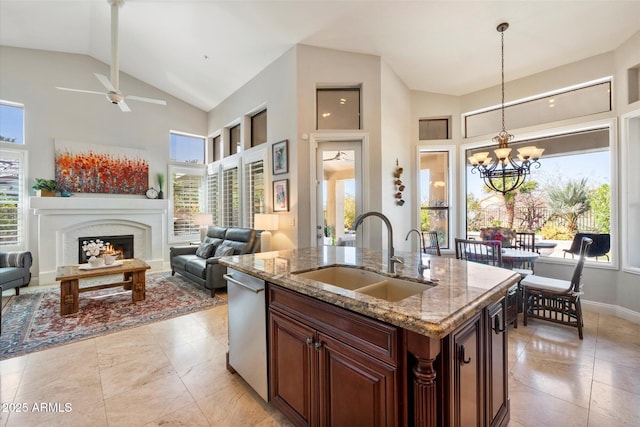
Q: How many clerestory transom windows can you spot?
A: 9